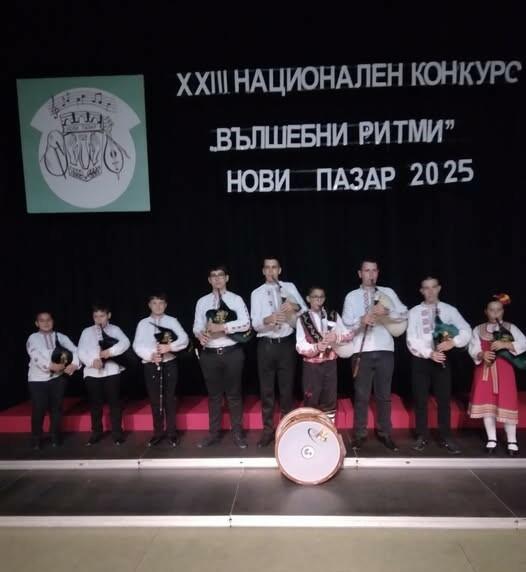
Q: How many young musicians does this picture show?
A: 9